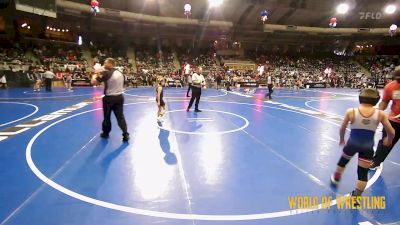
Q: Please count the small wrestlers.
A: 2